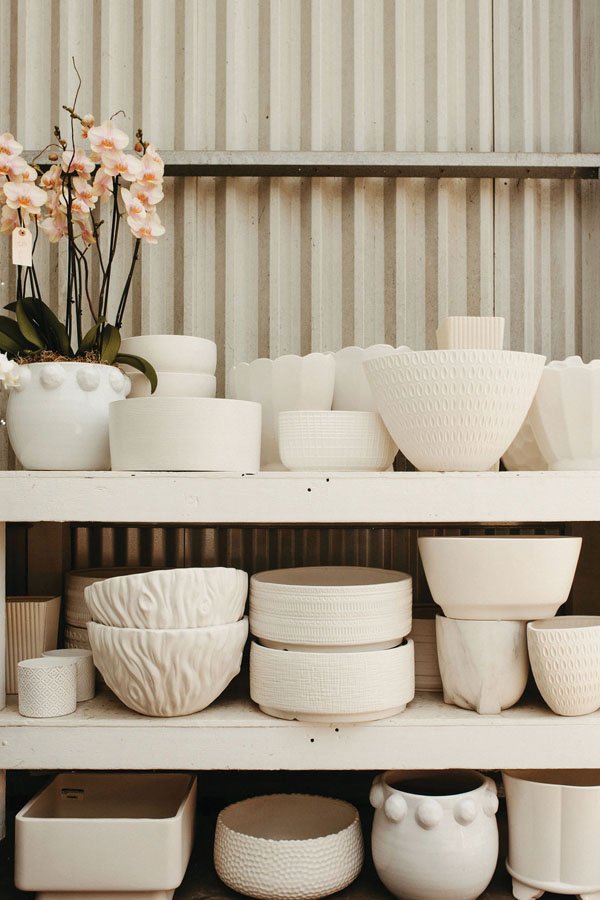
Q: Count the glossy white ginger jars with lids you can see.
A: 0